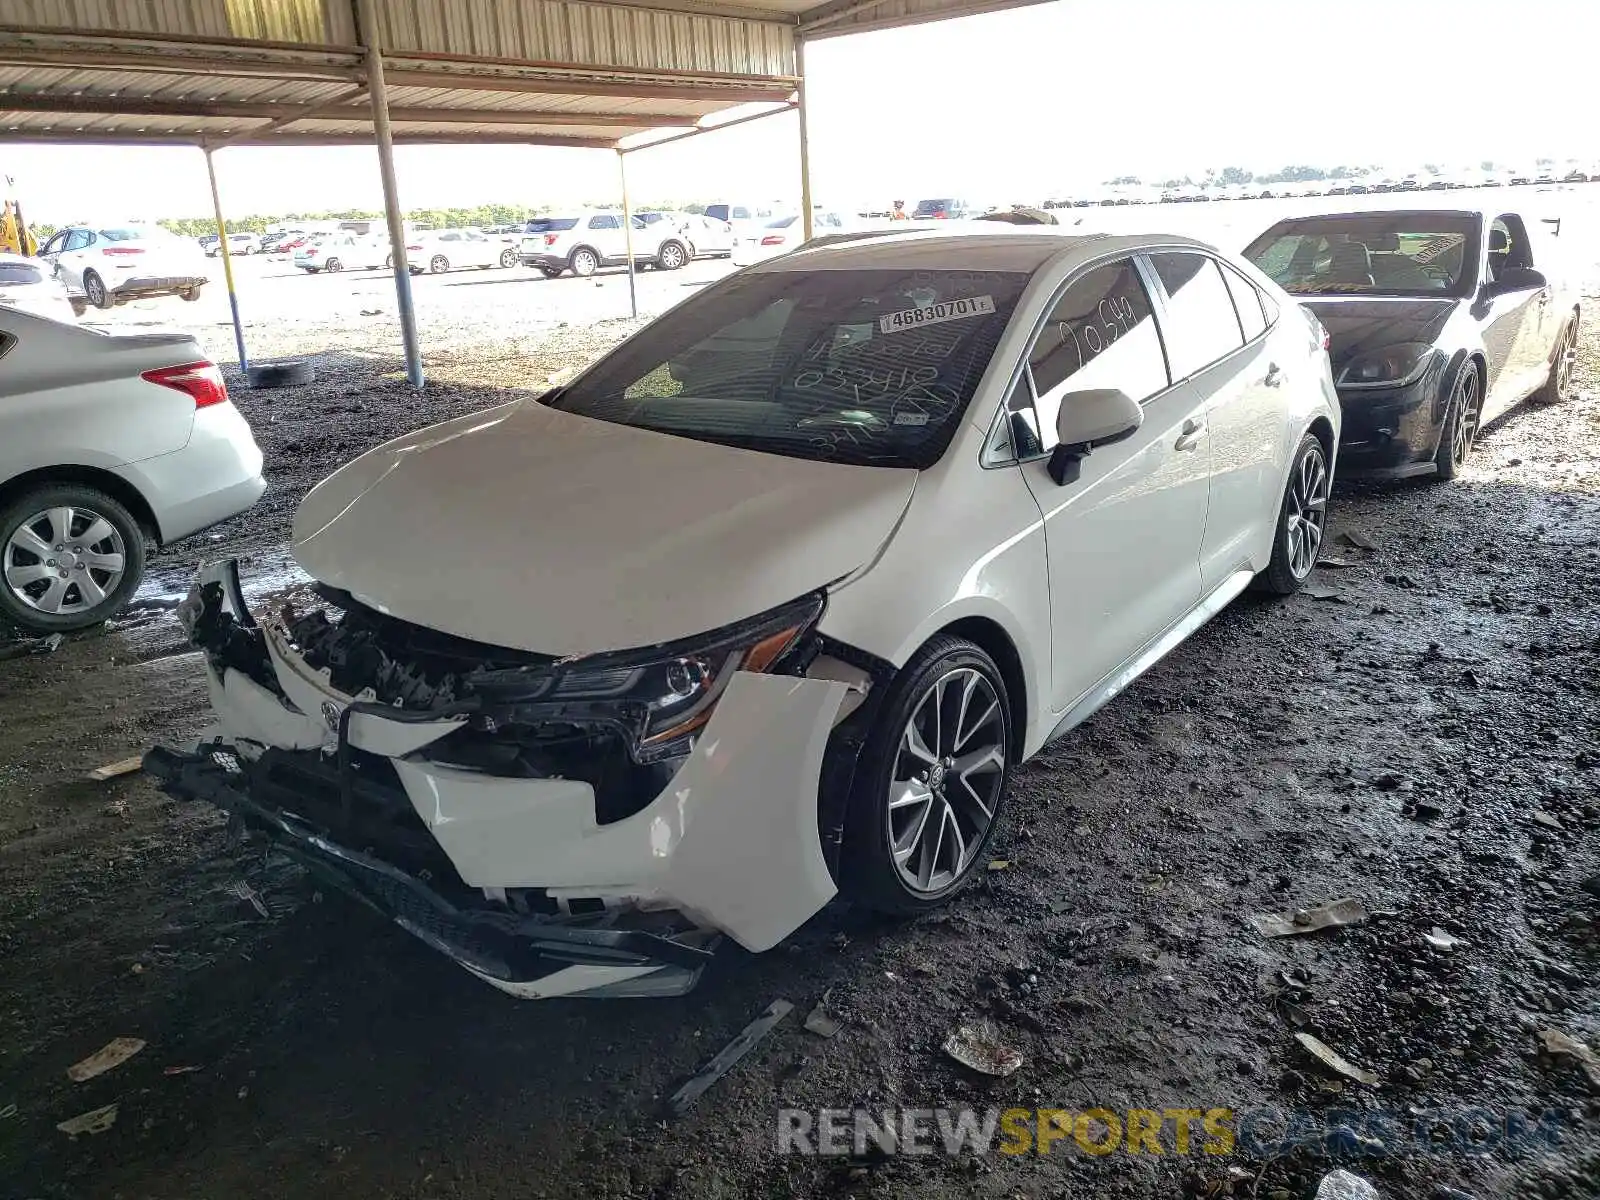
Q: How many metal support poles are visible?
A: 4